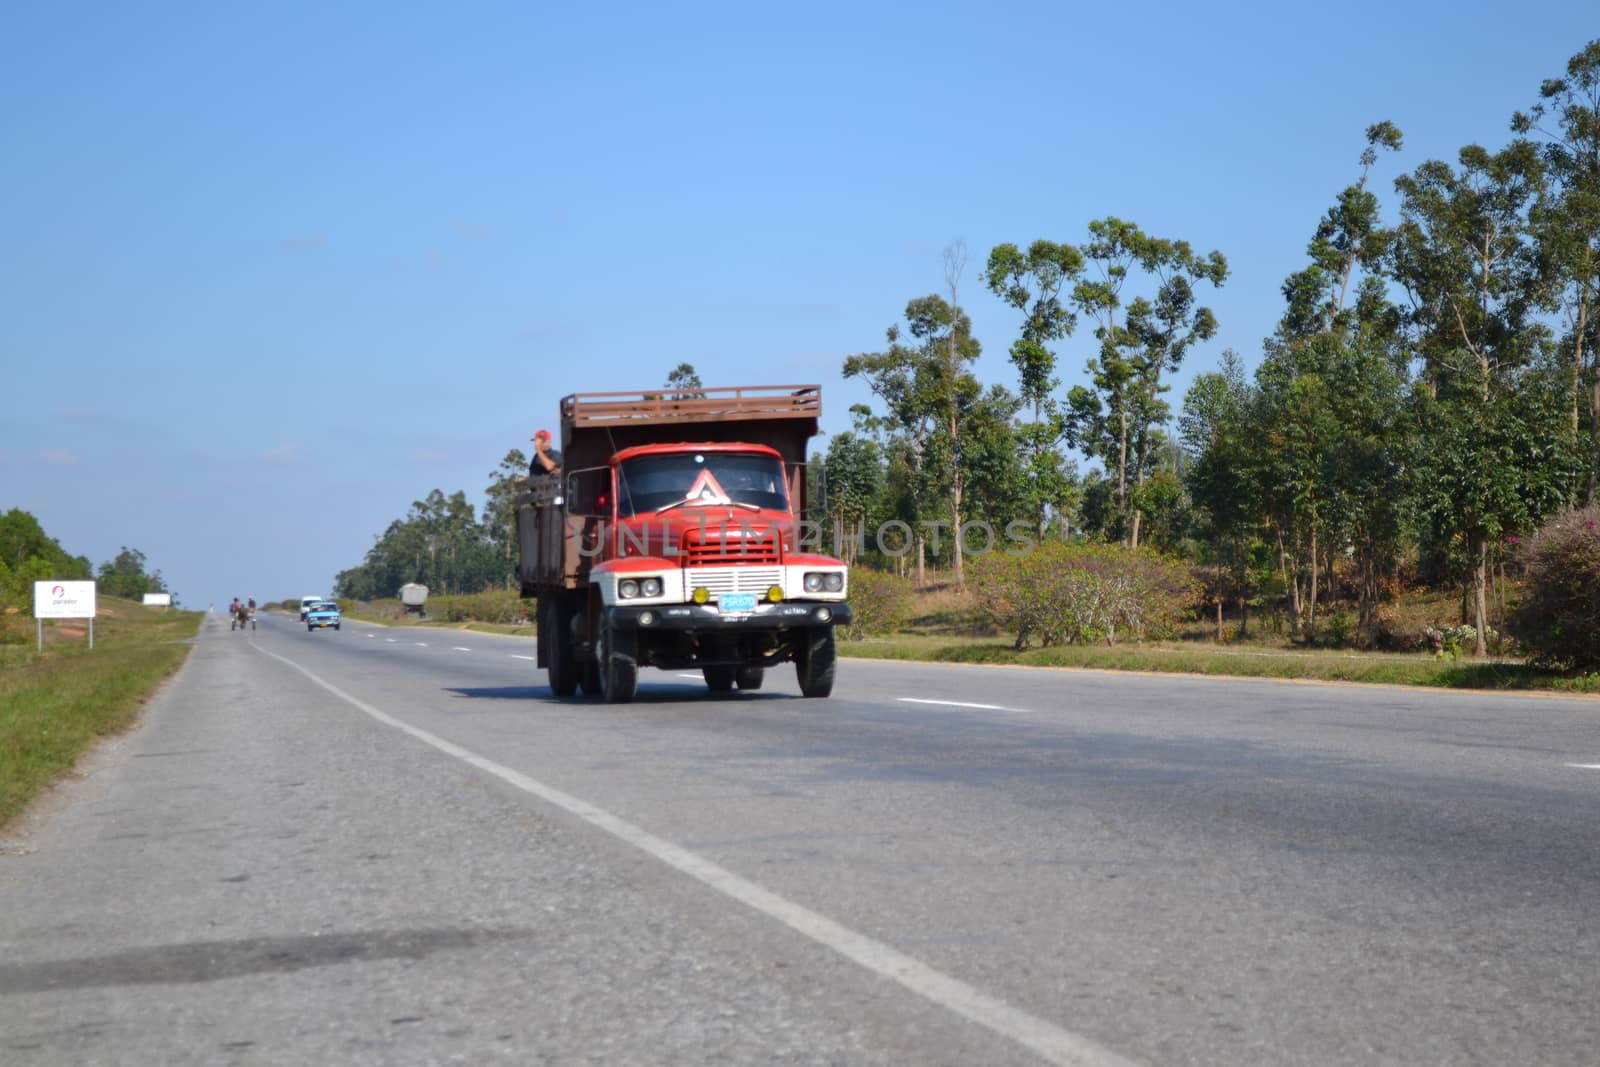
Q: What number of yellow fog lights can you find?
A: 2